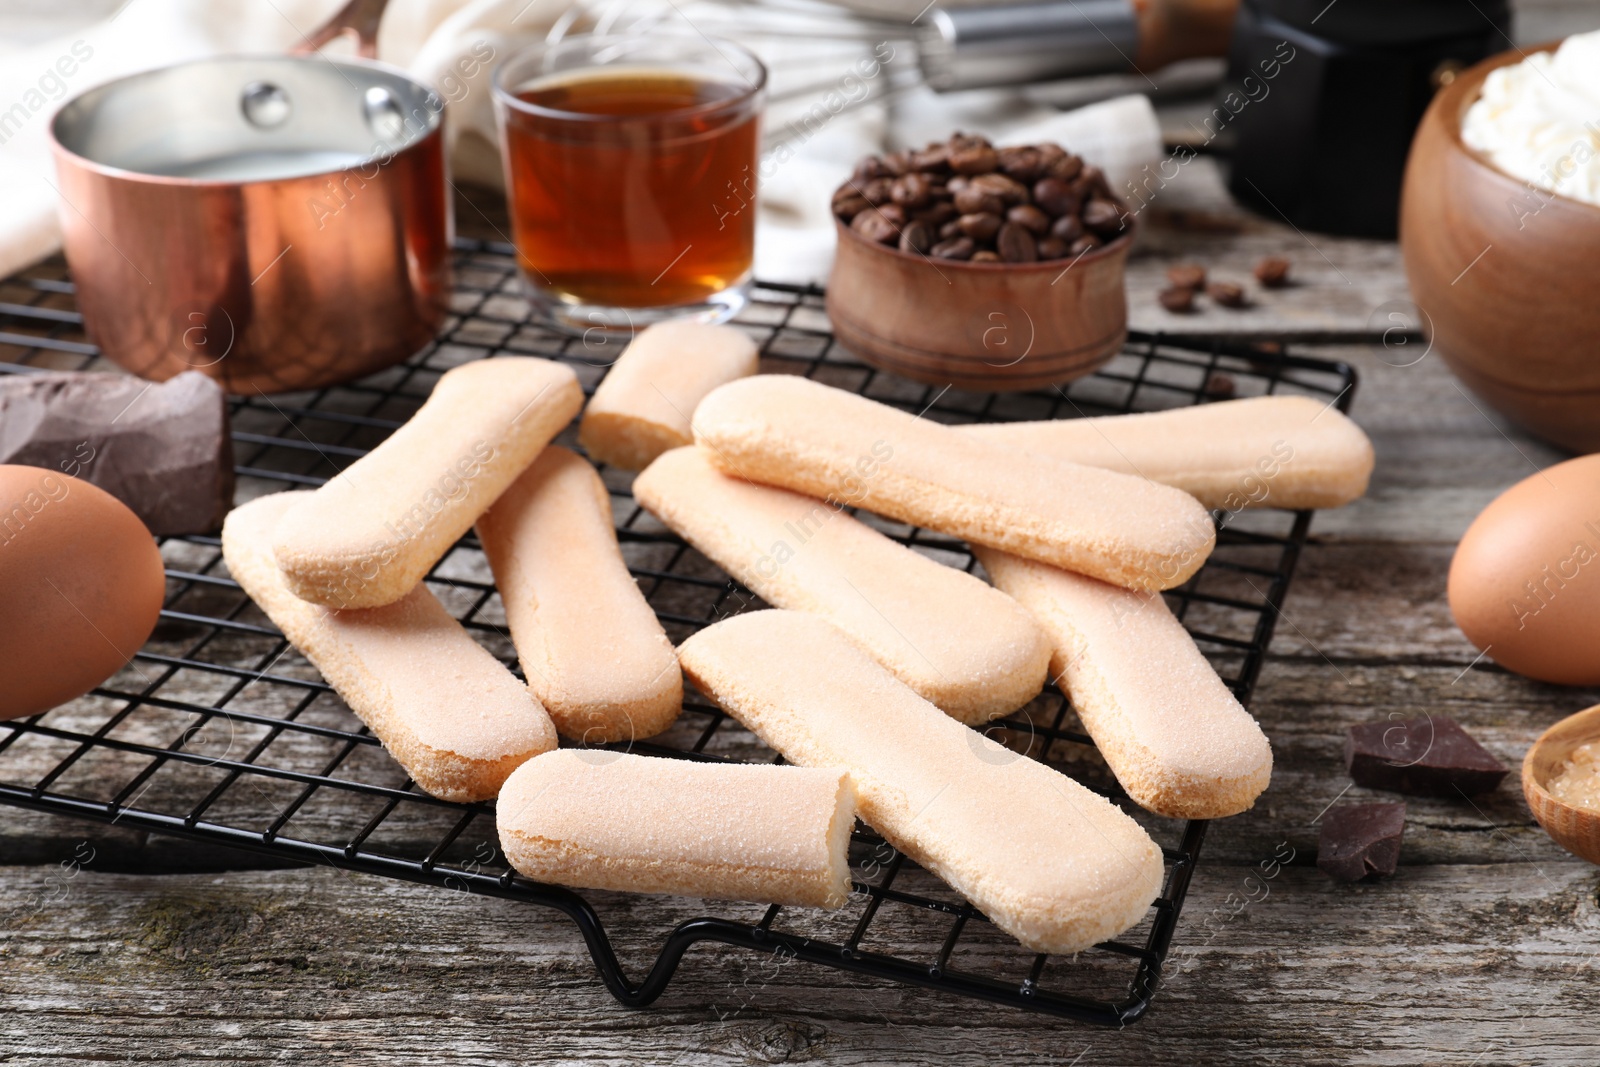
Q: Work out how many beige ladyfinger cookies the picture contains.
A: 10